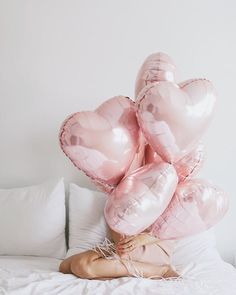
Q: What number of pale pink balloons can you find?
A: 6